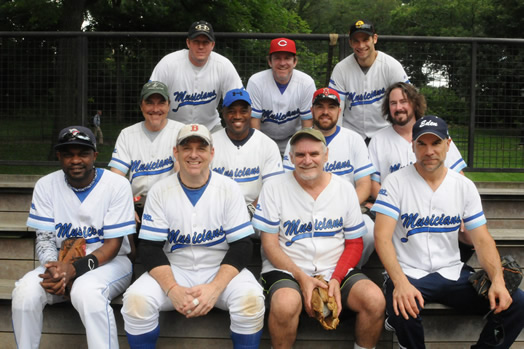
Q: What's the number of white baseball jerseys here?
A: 11